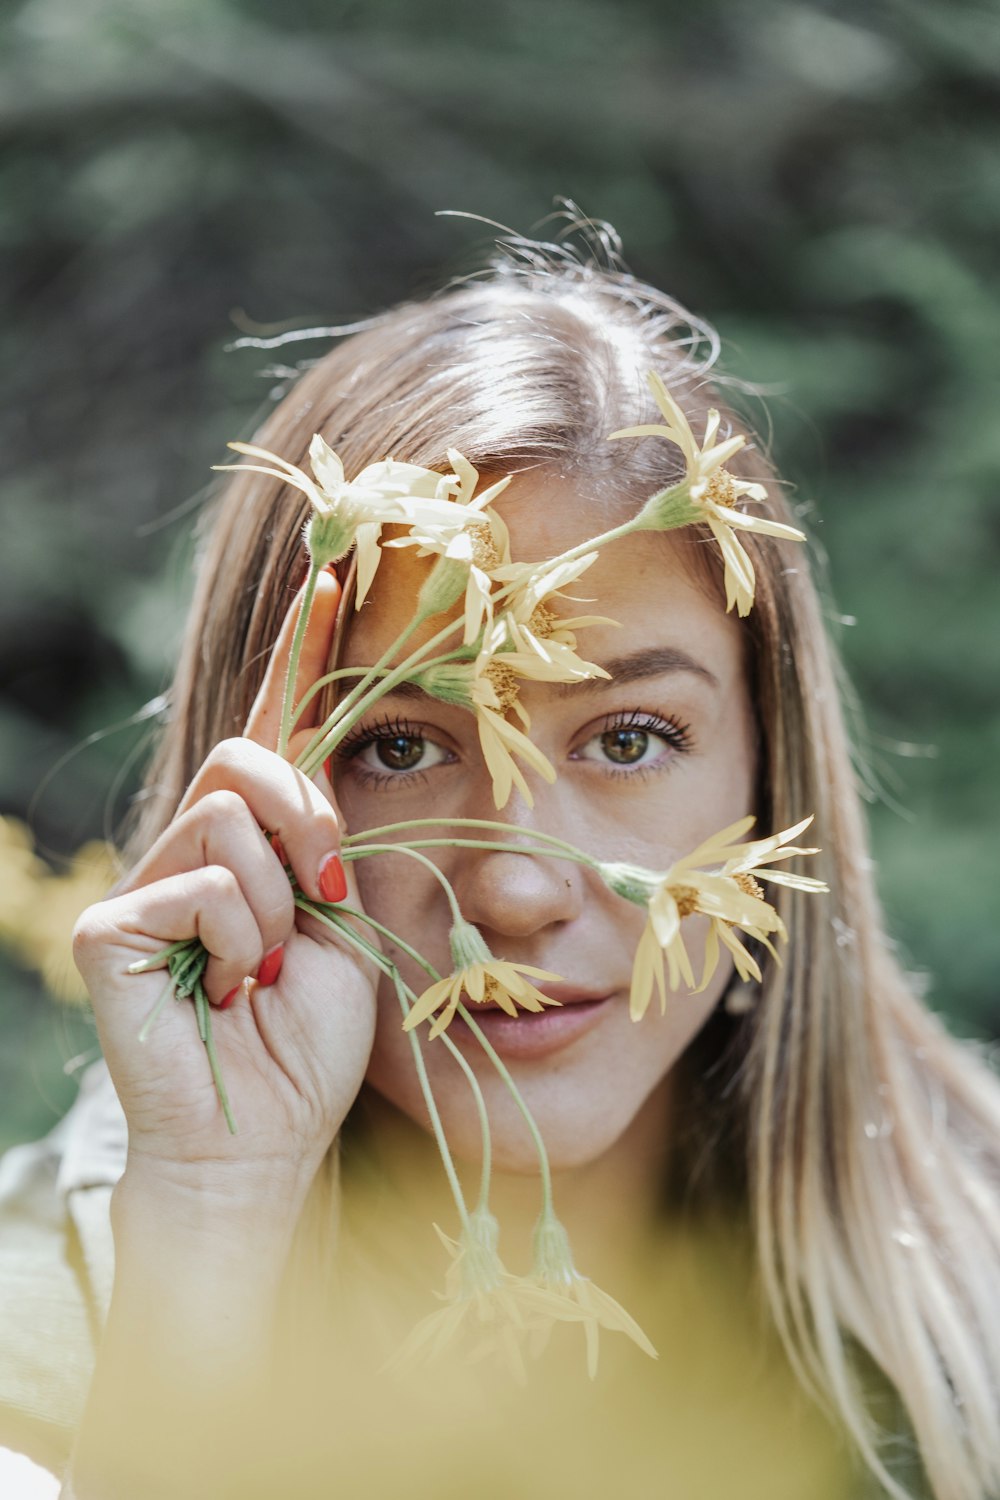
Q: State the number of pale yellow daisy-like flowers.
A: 11